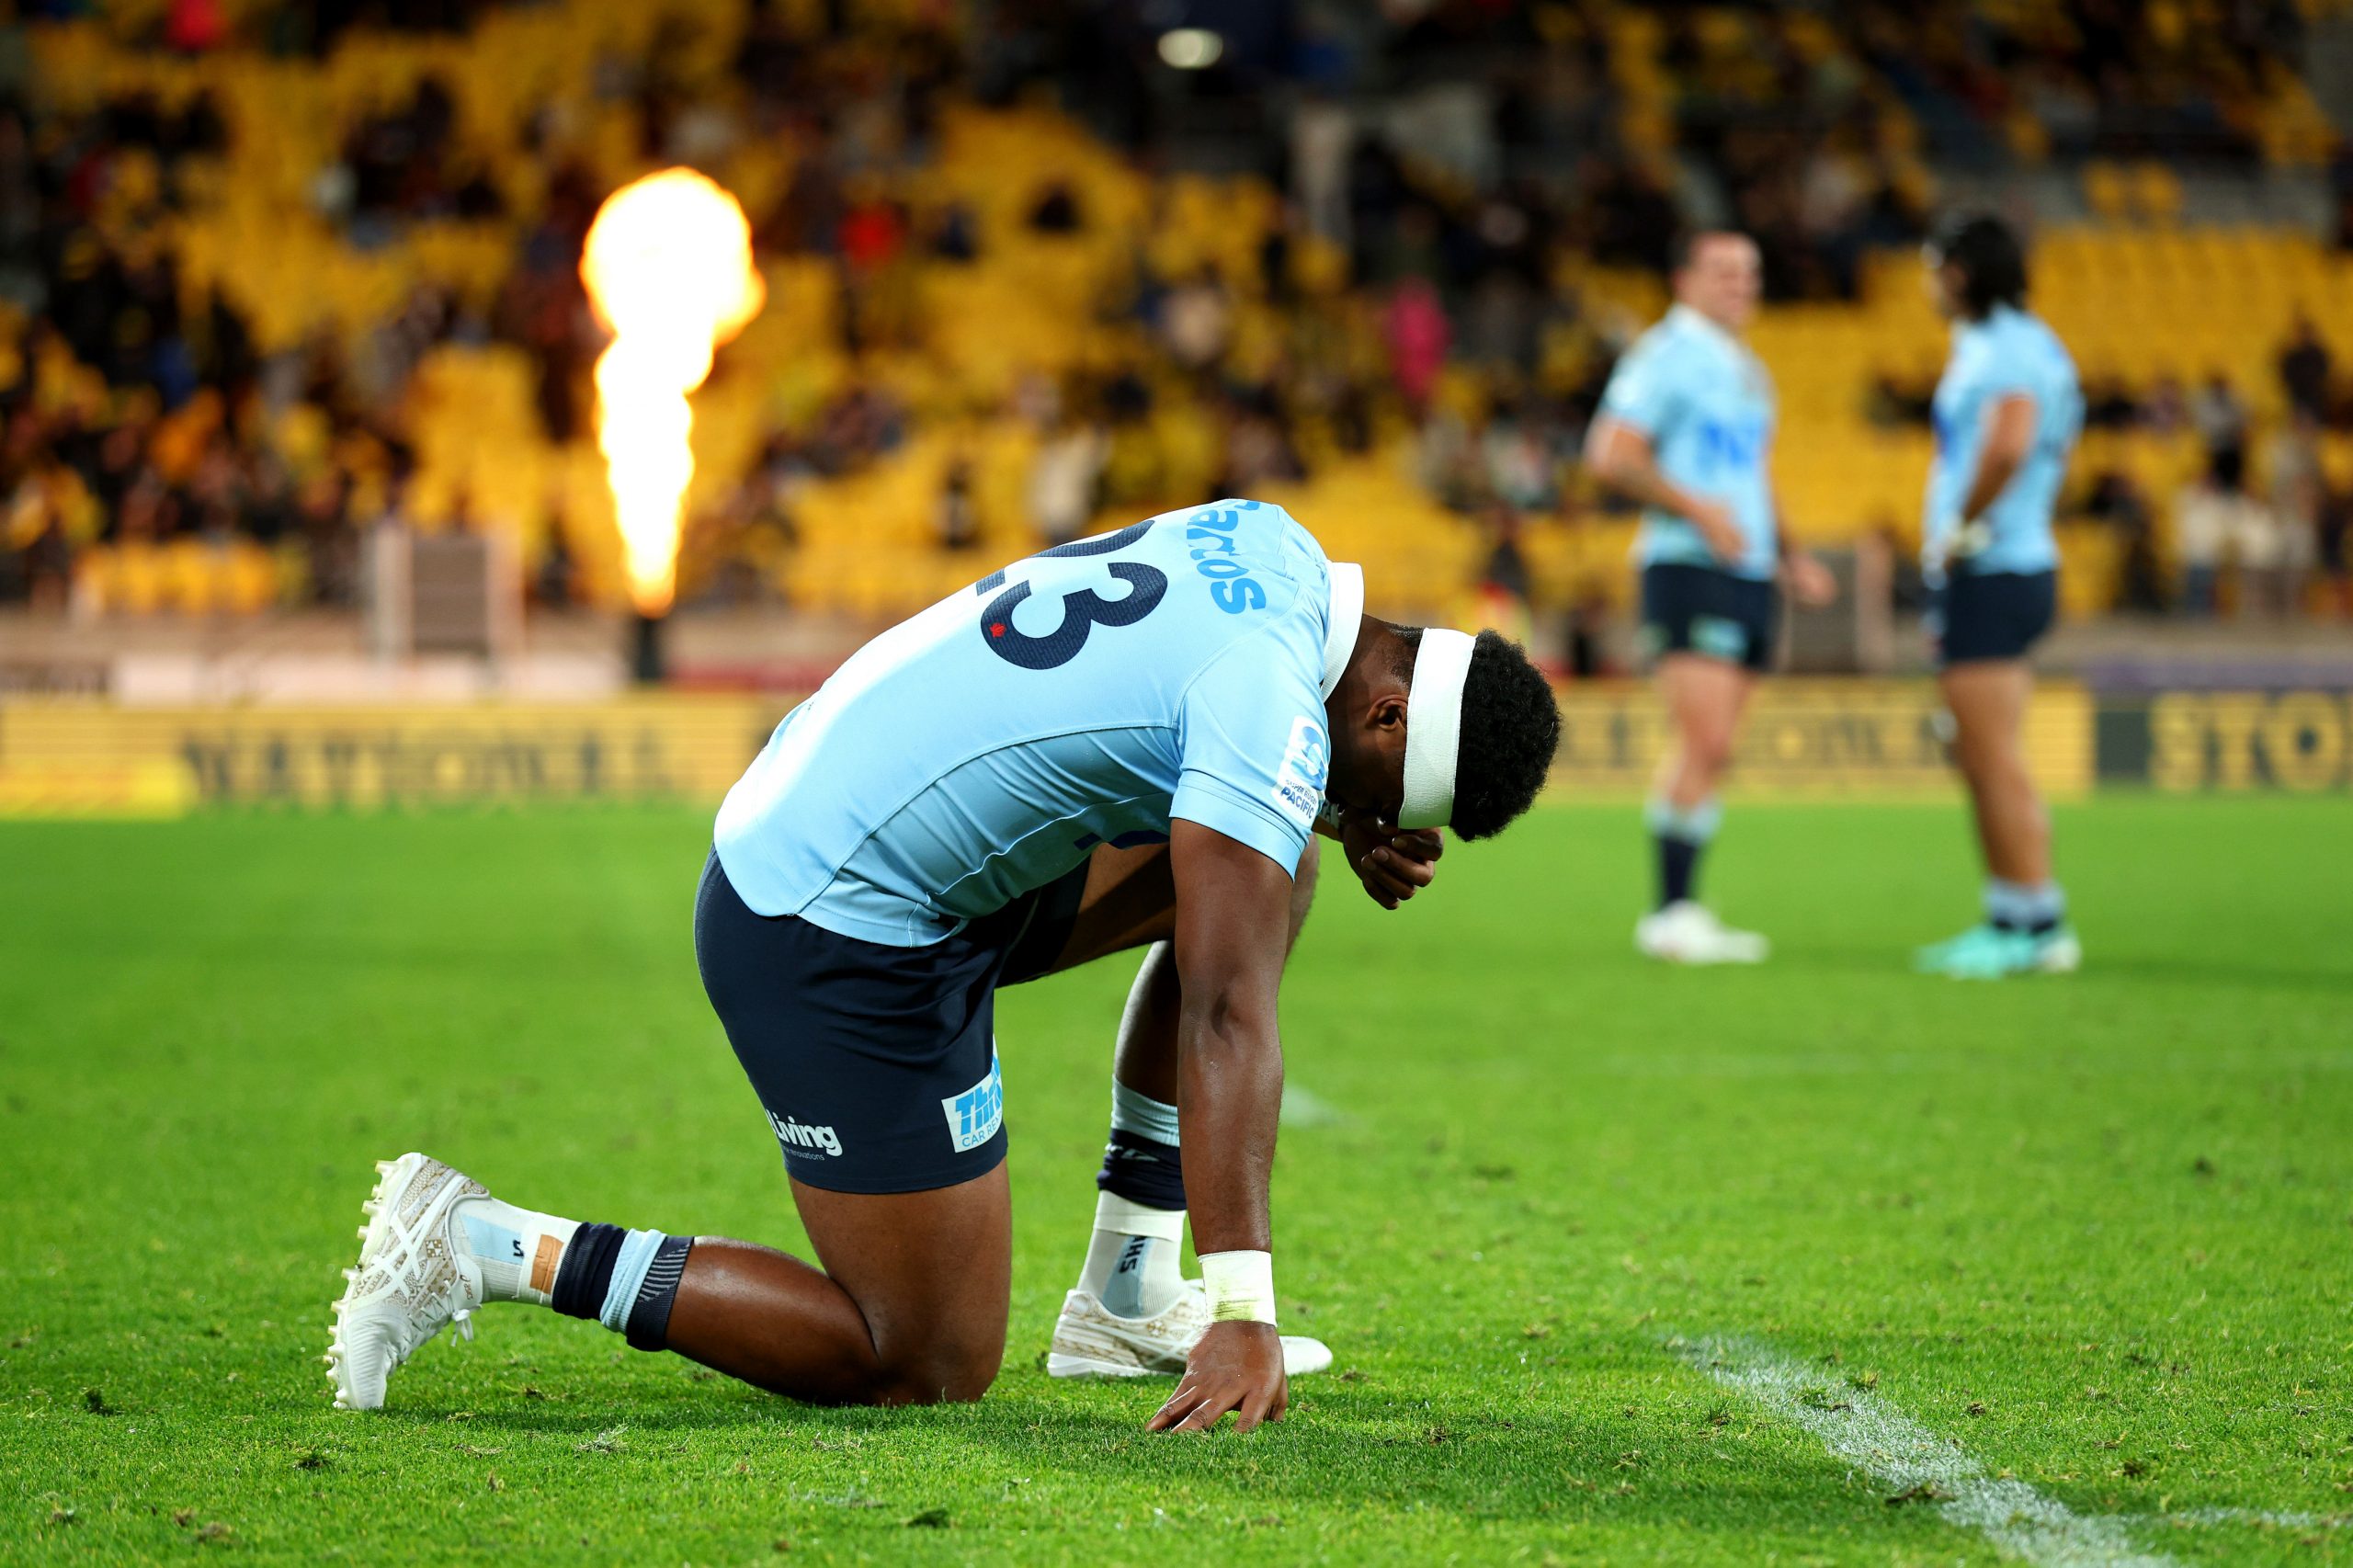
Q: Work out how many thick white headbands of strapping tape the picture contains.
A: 1